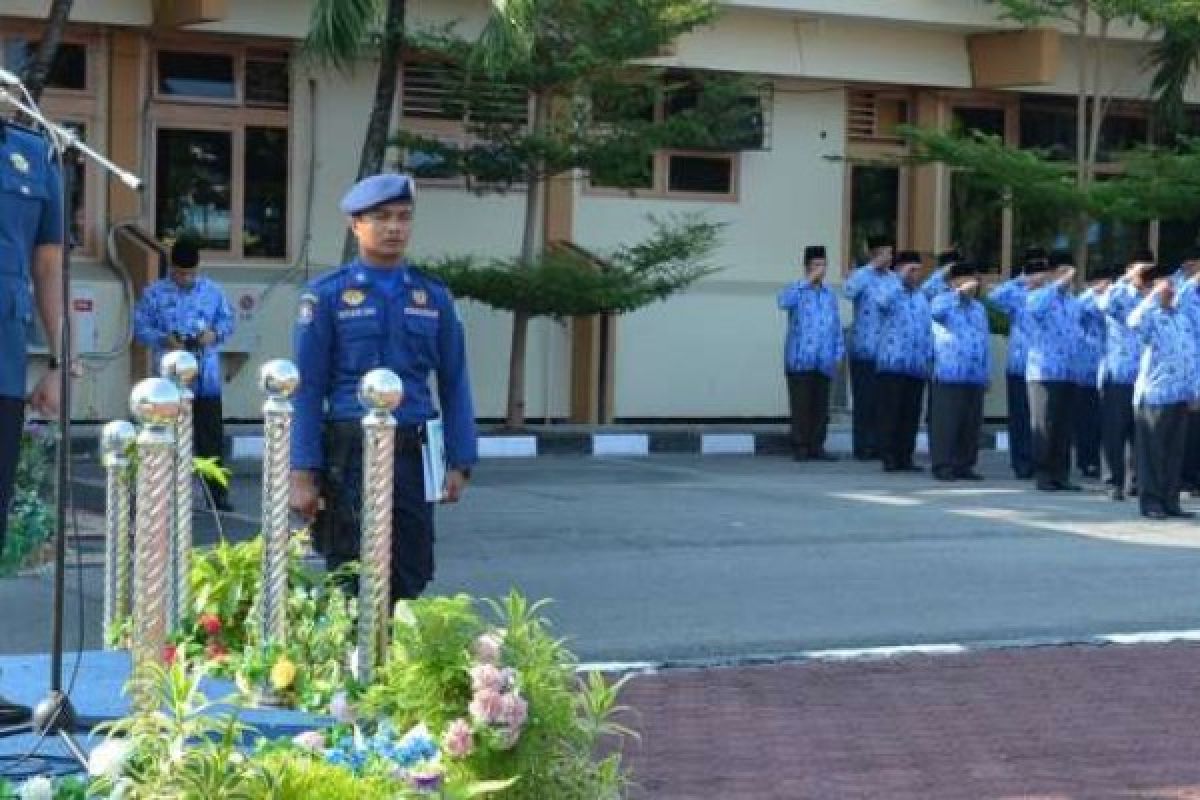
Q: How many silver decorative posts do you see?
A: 5